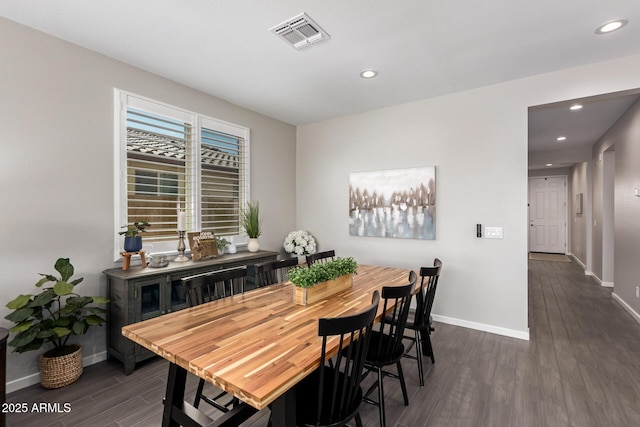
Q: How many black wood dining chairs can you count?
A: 6